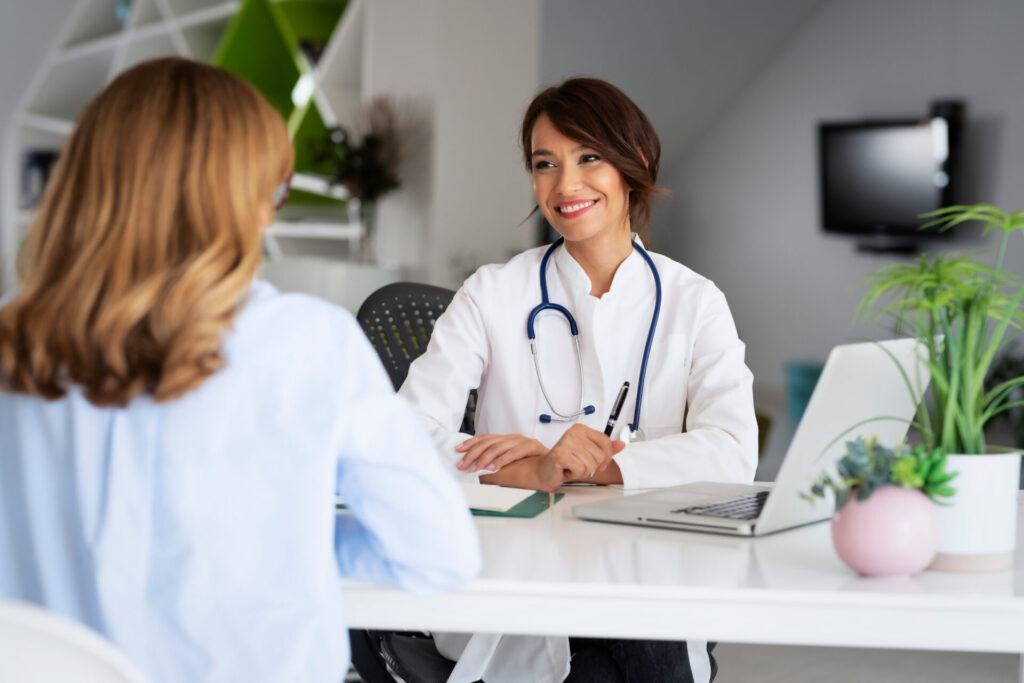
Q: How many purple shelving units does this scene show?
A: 0